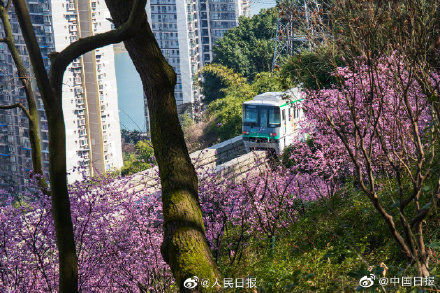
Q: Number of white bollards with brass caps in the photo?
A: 0